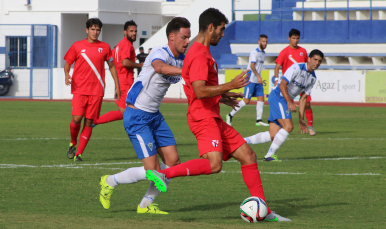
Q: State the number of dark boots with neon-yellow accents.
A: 2